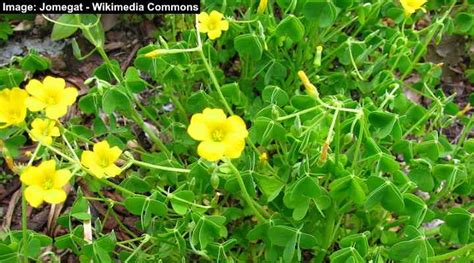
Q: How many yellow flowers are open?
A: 8